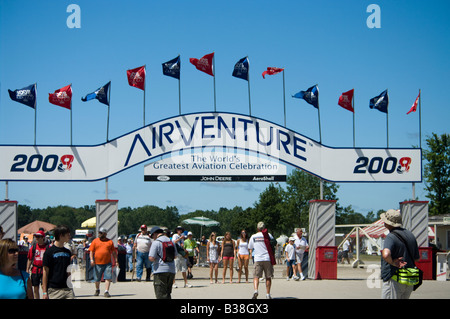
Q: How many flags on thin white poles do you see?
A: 12